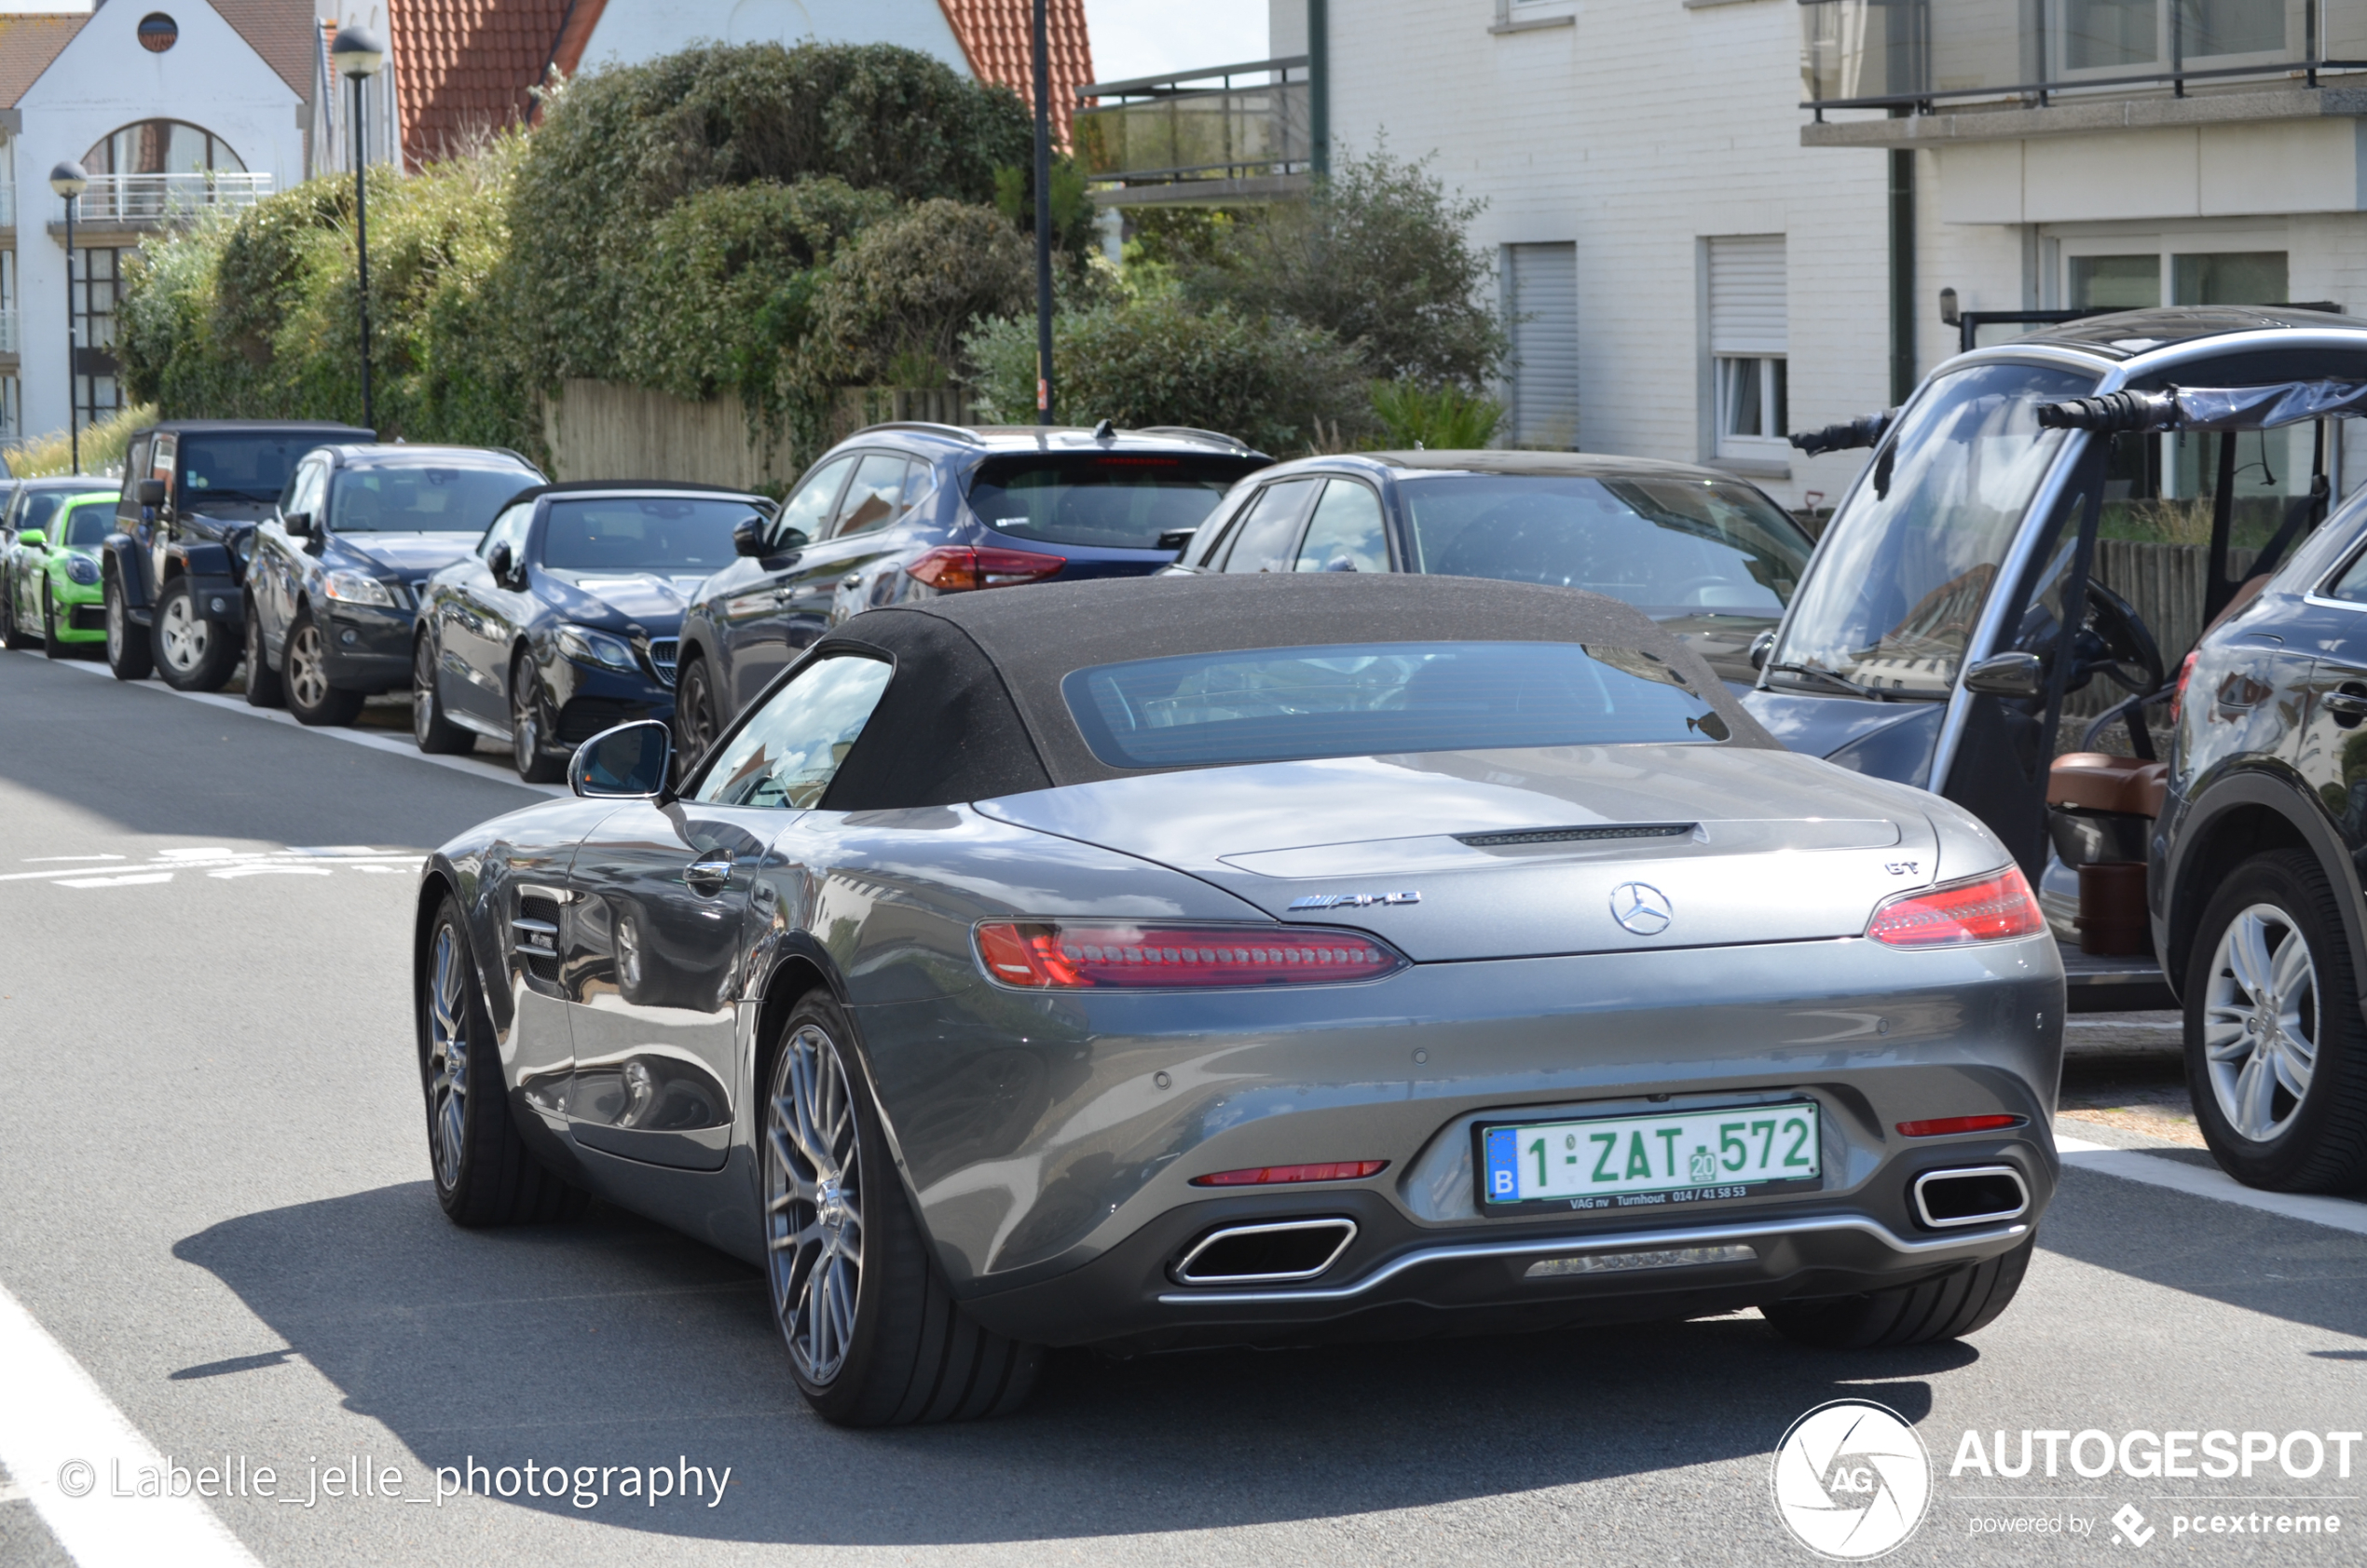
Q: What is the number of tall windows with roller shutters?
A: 2